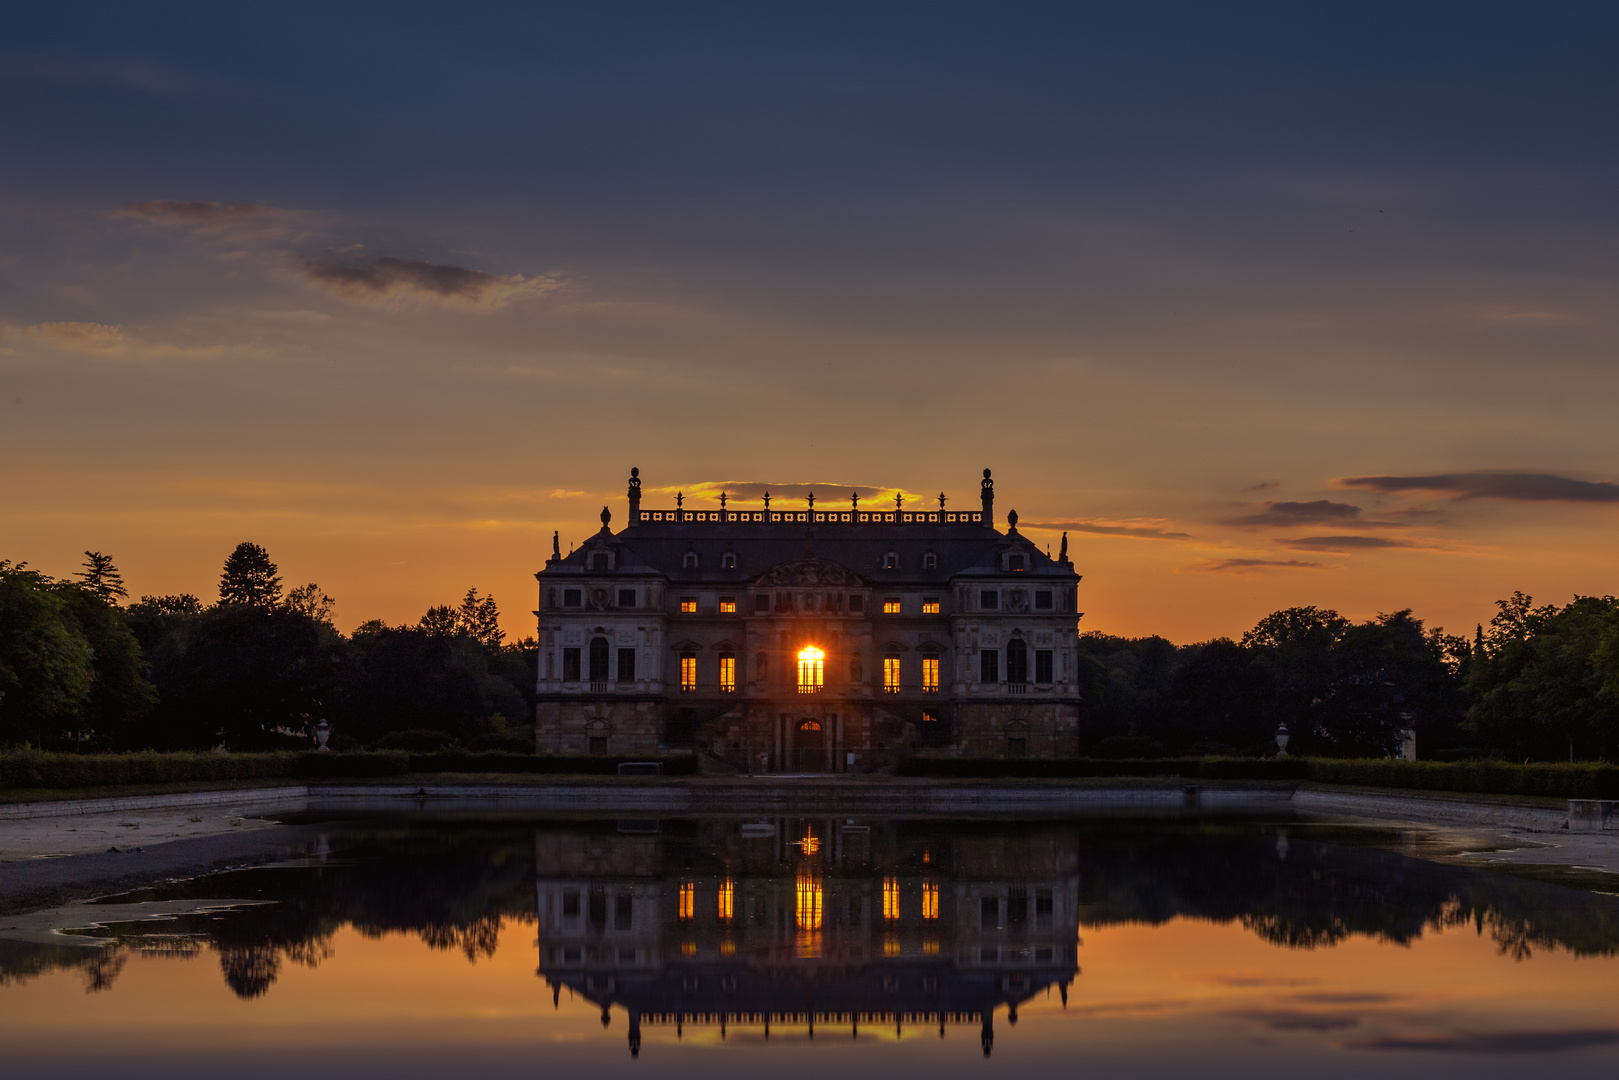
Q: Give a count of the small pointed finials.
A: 7